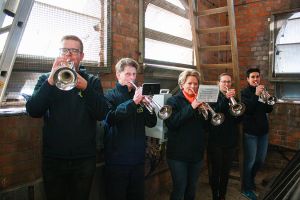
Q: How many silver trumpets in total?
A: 5